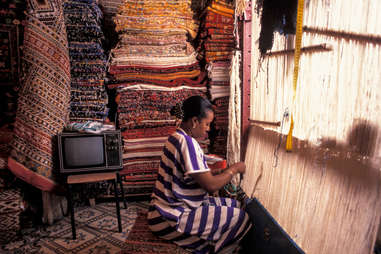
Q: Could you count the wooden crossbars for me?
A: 3